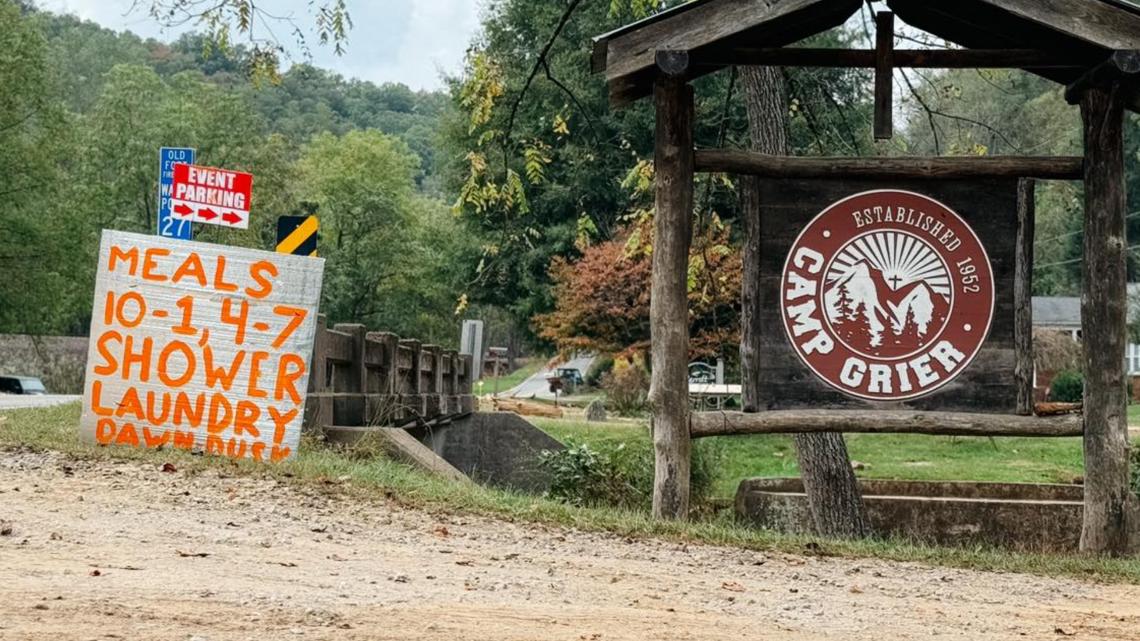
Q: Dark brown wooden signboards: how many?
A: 1